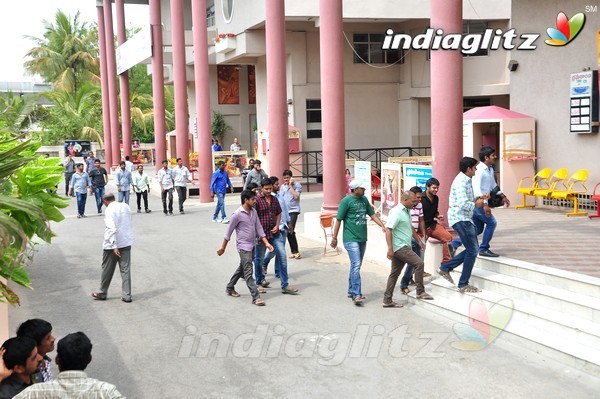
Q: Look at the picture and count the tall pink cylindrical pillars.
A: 9